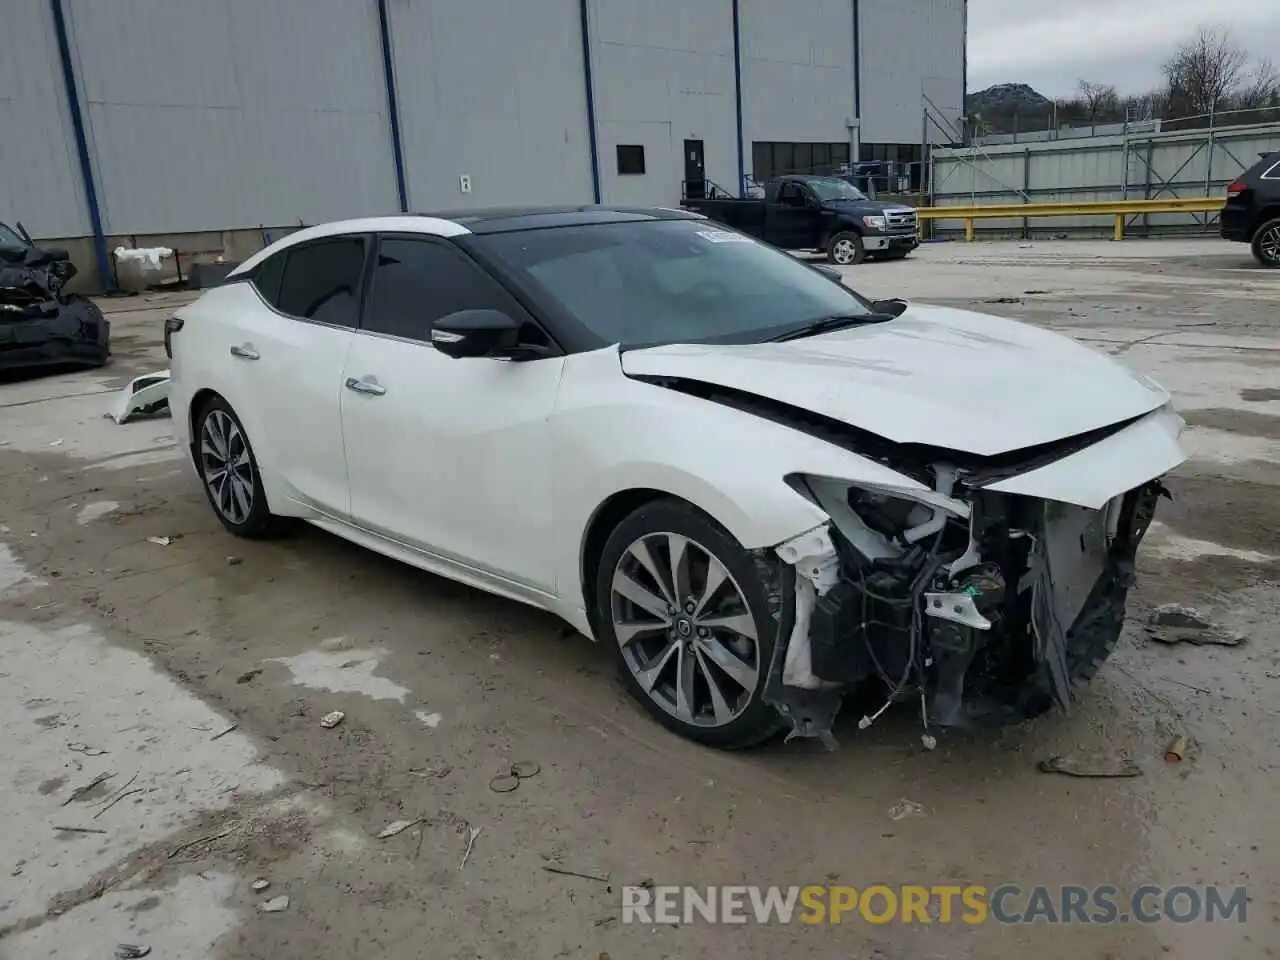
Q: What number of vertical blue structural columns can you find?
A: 5